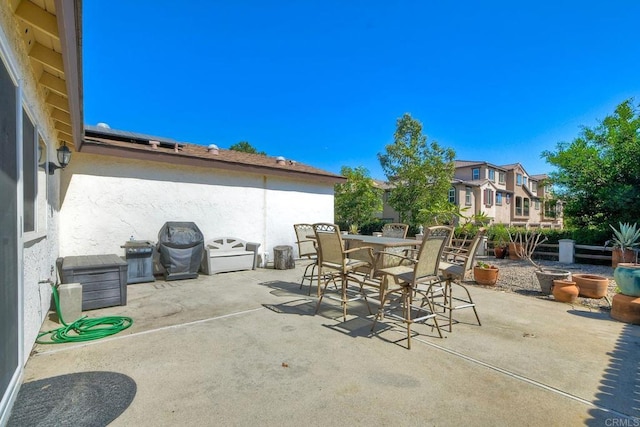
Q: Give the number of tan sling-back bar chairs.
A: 6